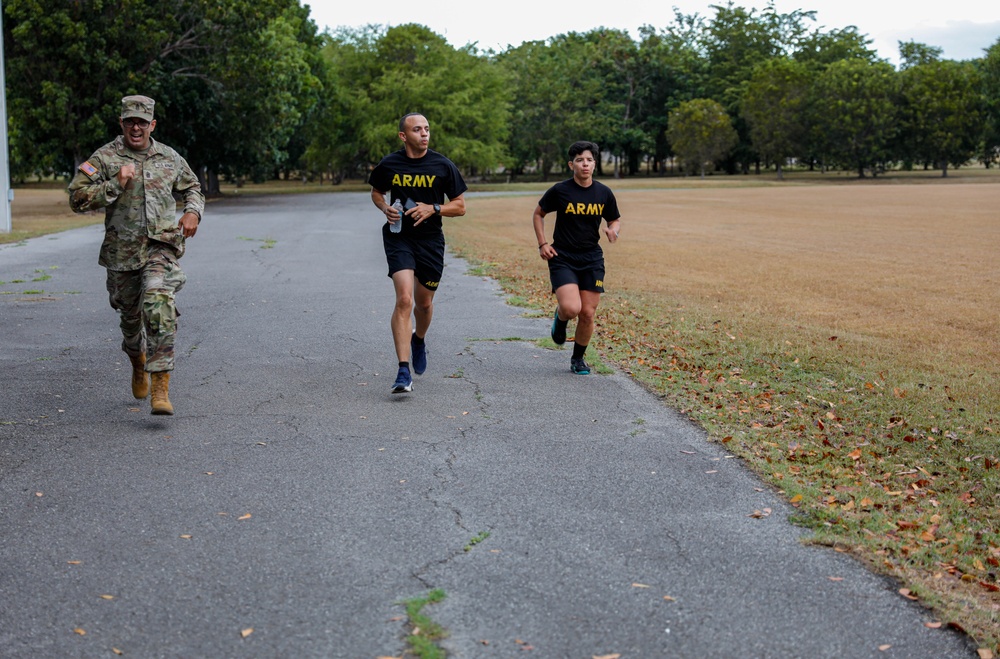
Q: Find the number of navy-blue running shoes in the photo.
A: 2